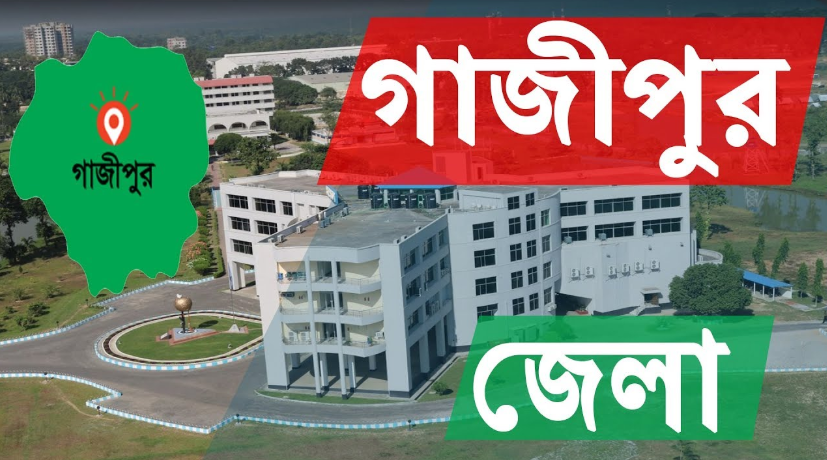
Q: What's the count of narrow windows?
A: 14